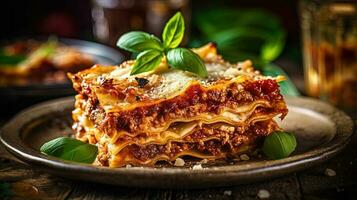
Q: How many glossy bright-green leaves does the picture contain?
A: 6